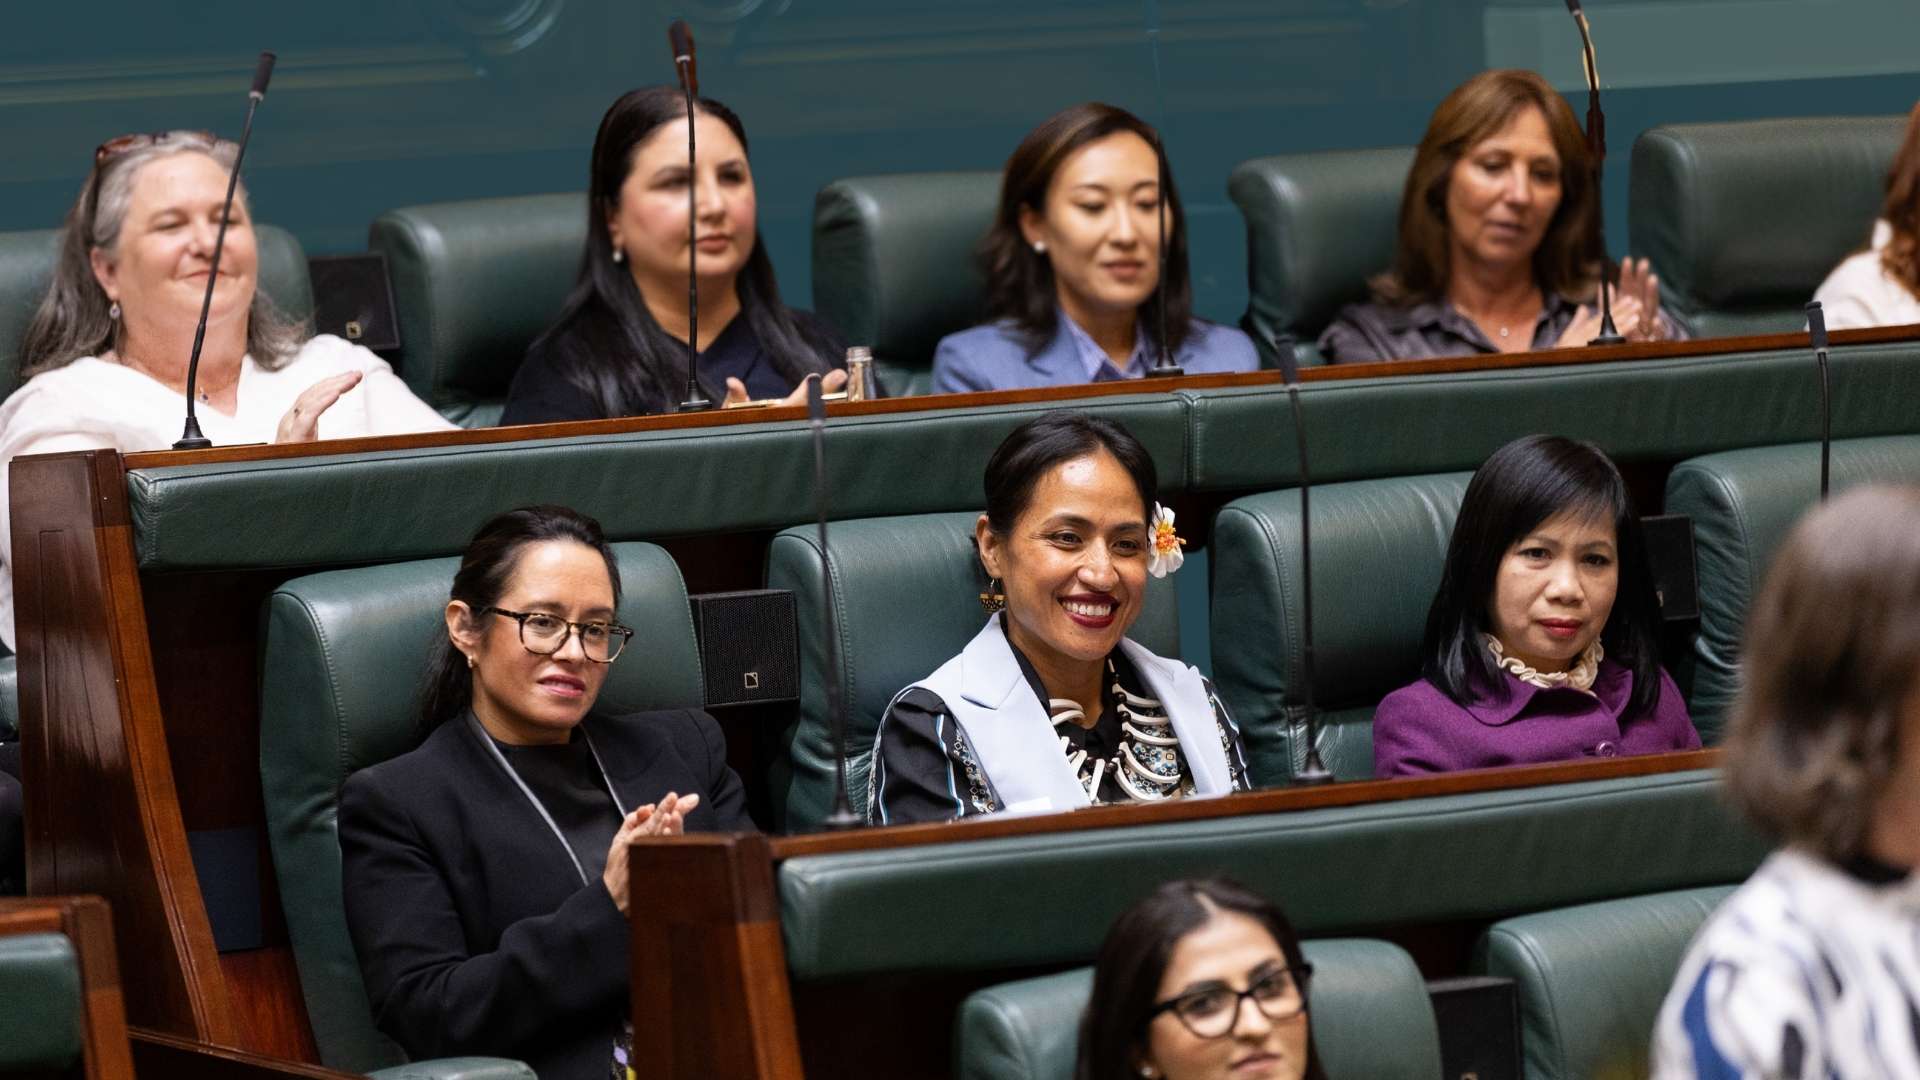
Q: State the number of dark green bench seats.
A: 11